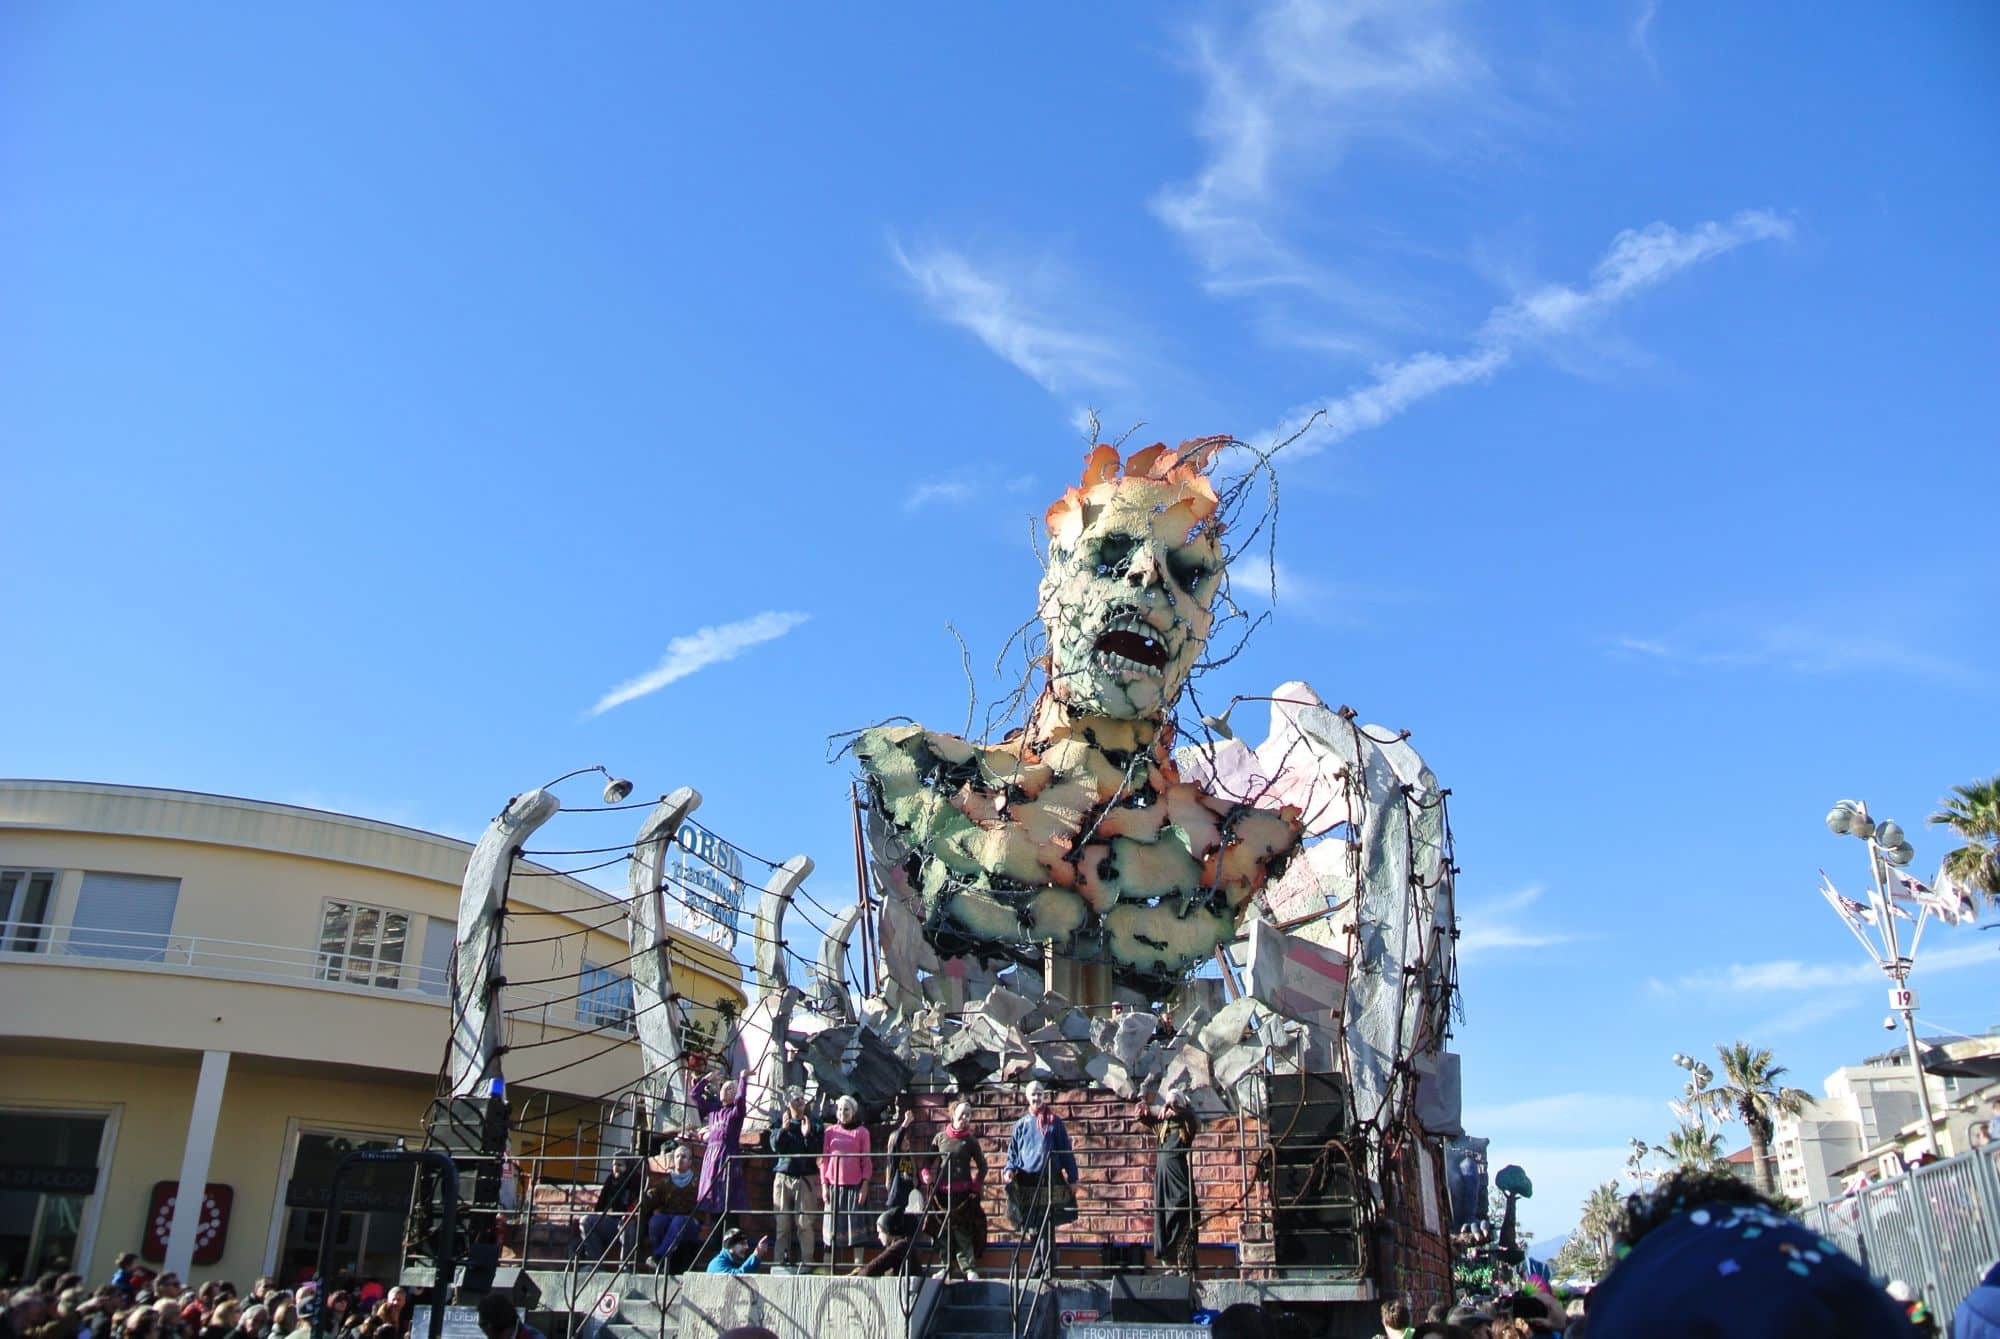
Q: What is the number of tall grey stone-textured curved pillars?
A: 6